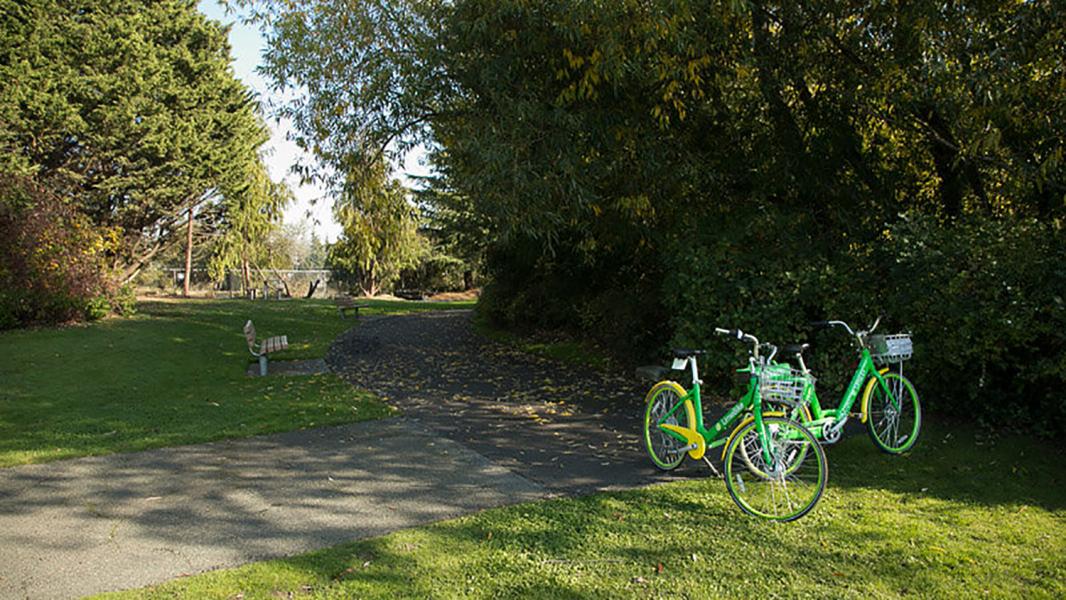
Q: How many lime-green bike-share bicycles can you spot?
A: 2